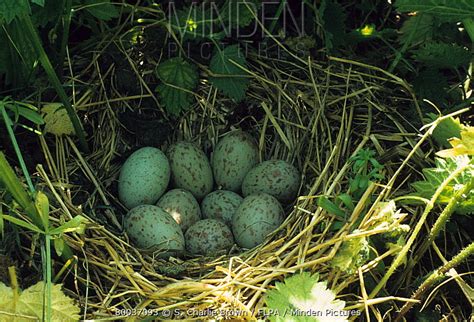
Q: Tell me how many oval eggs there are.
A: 9